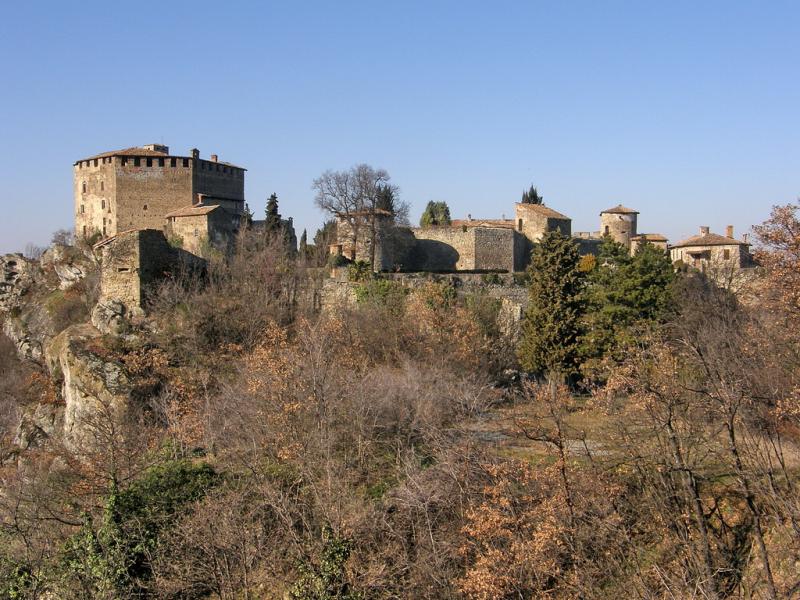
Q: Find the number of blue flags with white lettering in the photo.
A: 0